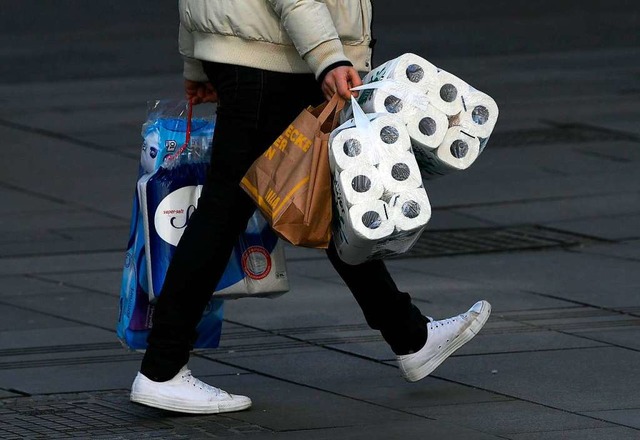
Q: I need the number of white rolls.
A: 12